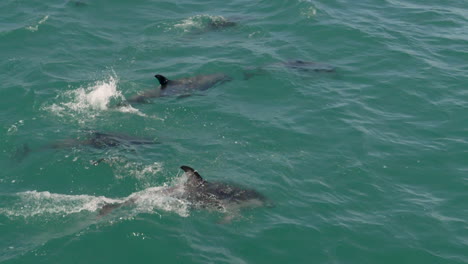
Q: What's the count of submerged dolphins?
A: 3